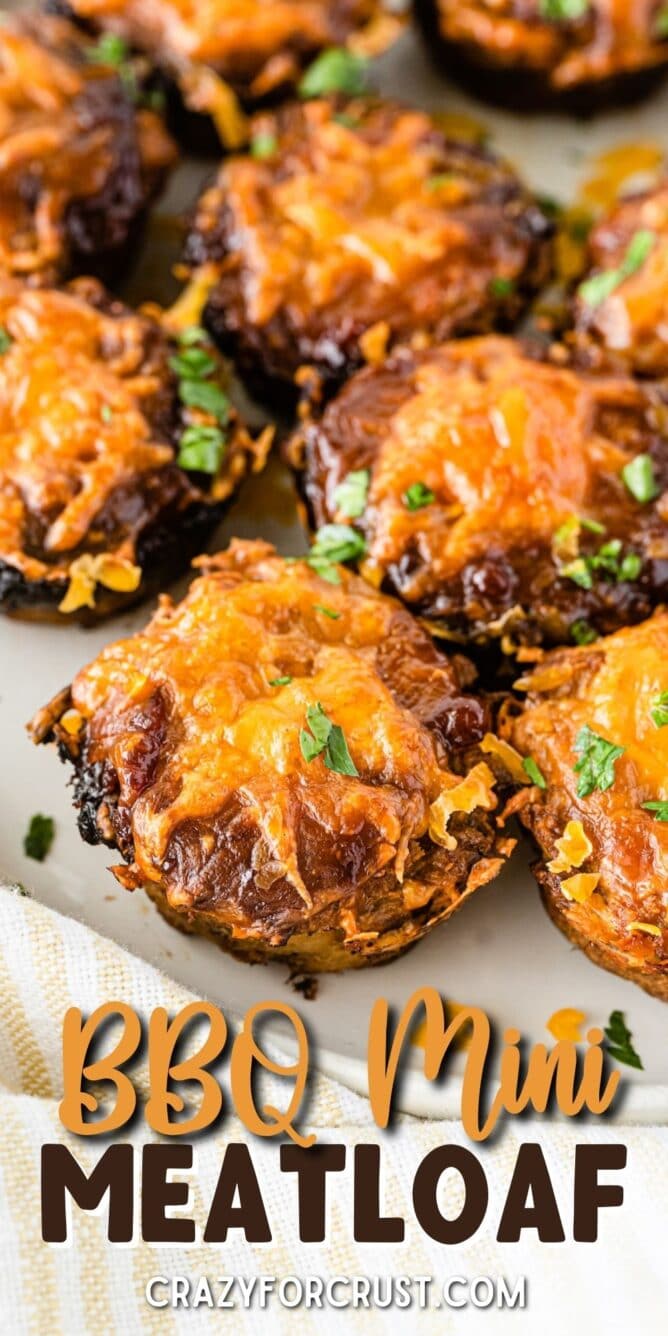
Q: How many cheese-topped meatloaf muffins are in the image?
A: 9